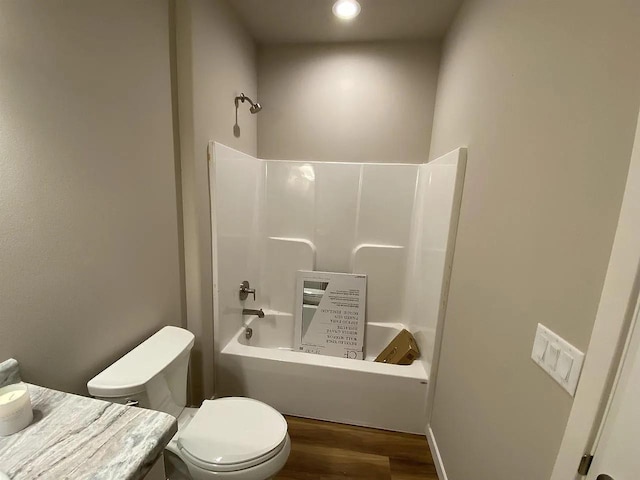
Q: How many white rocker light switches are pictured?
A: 3